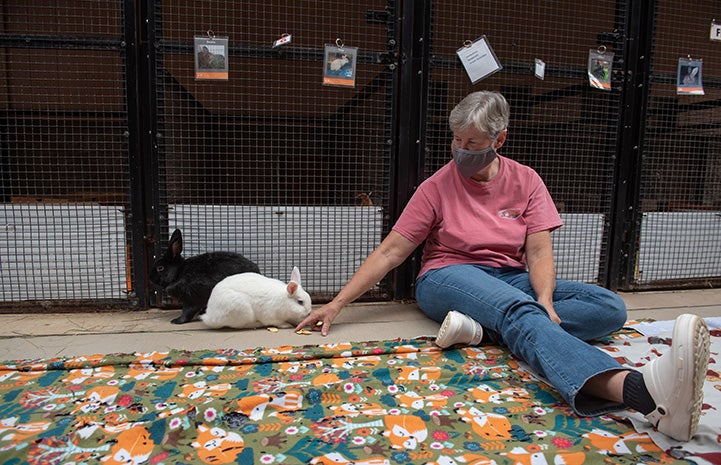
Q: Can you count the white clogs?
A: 2